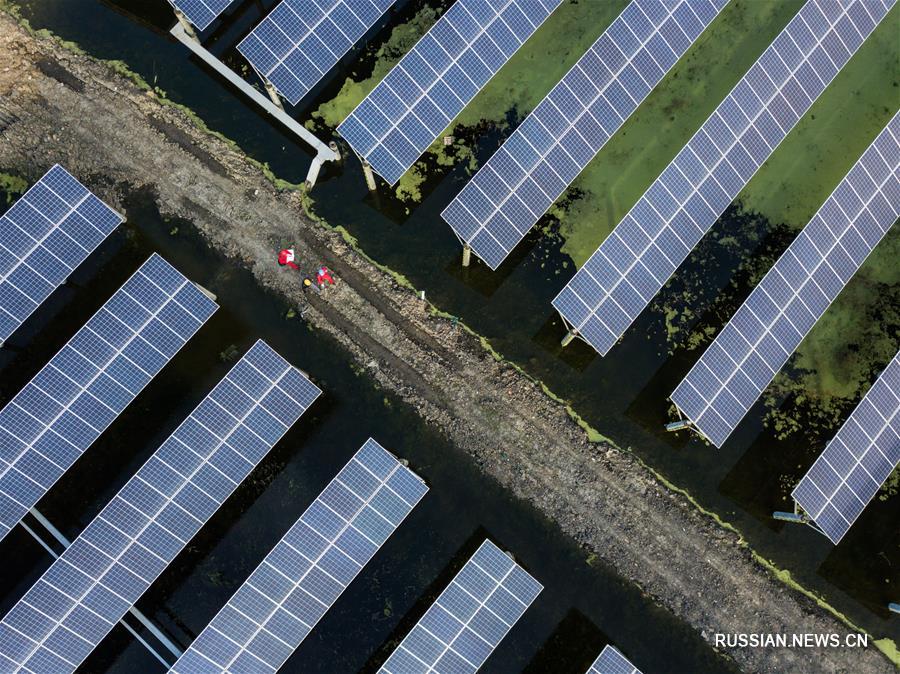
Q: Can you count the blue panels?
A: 13